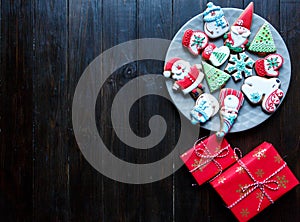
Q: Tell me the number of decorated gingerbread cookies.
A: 12